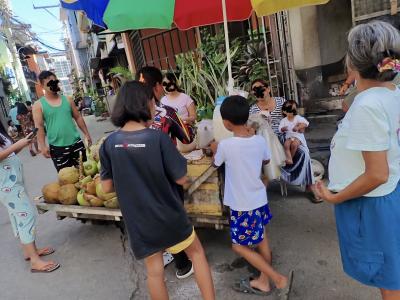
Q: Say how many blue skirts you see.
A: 1